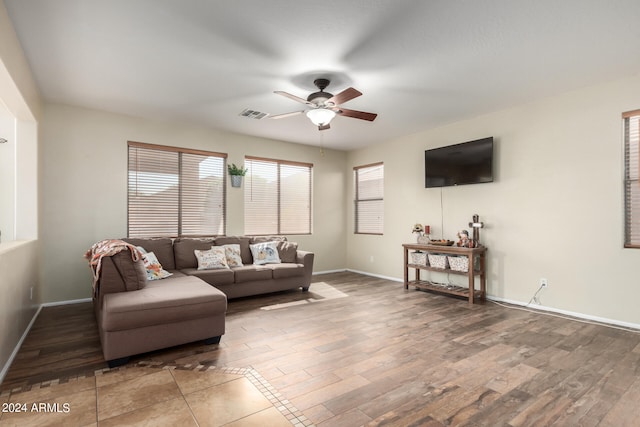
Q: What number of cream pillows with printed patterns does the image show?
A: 4